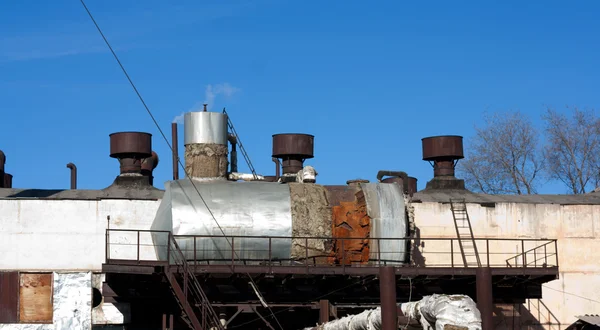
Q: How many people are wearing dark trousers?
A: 0